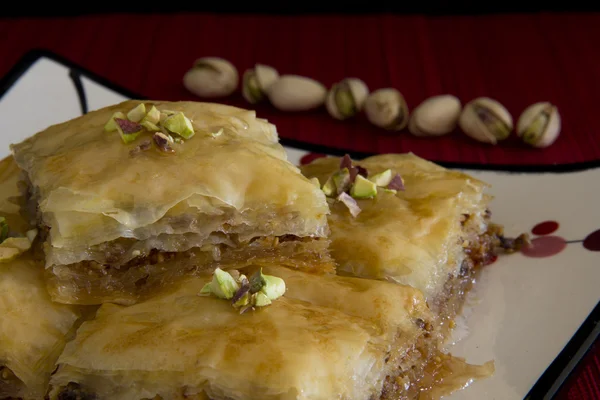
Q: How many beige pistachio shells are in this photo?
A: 8